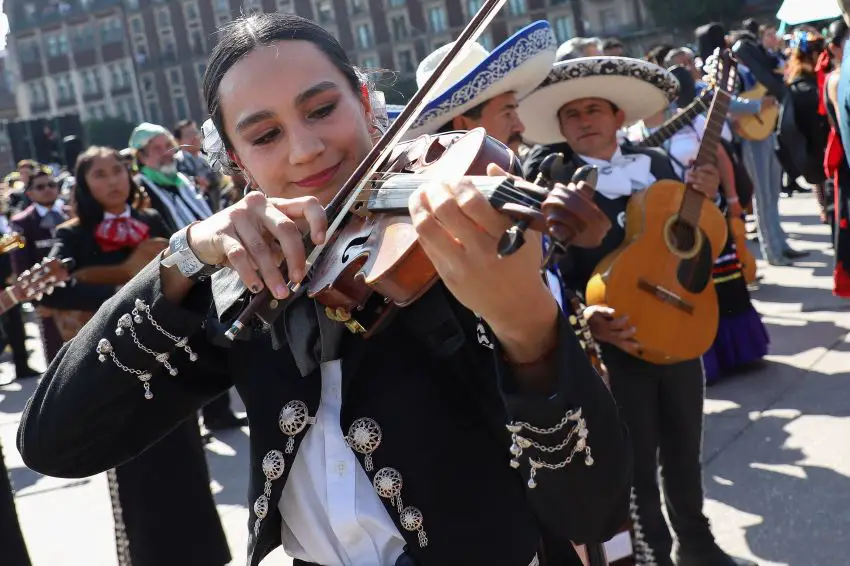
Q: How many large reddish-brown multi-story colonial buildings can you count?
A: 1